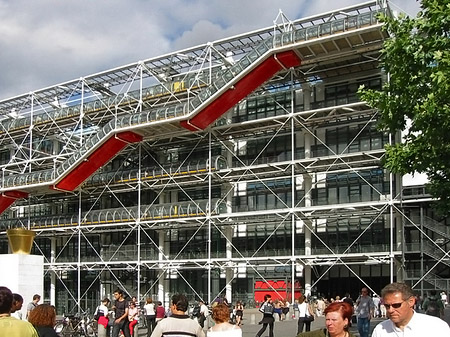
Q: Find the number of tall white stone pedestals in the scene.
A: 1